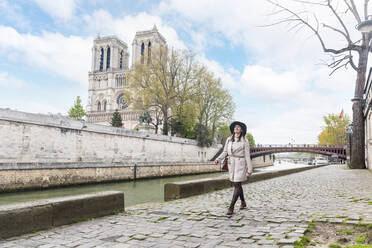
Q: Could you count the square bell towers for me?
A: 2